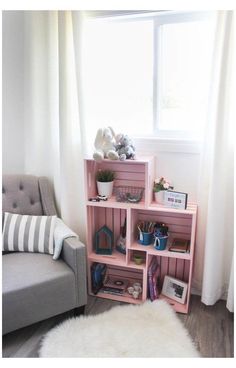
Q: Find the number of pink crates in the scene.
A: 5